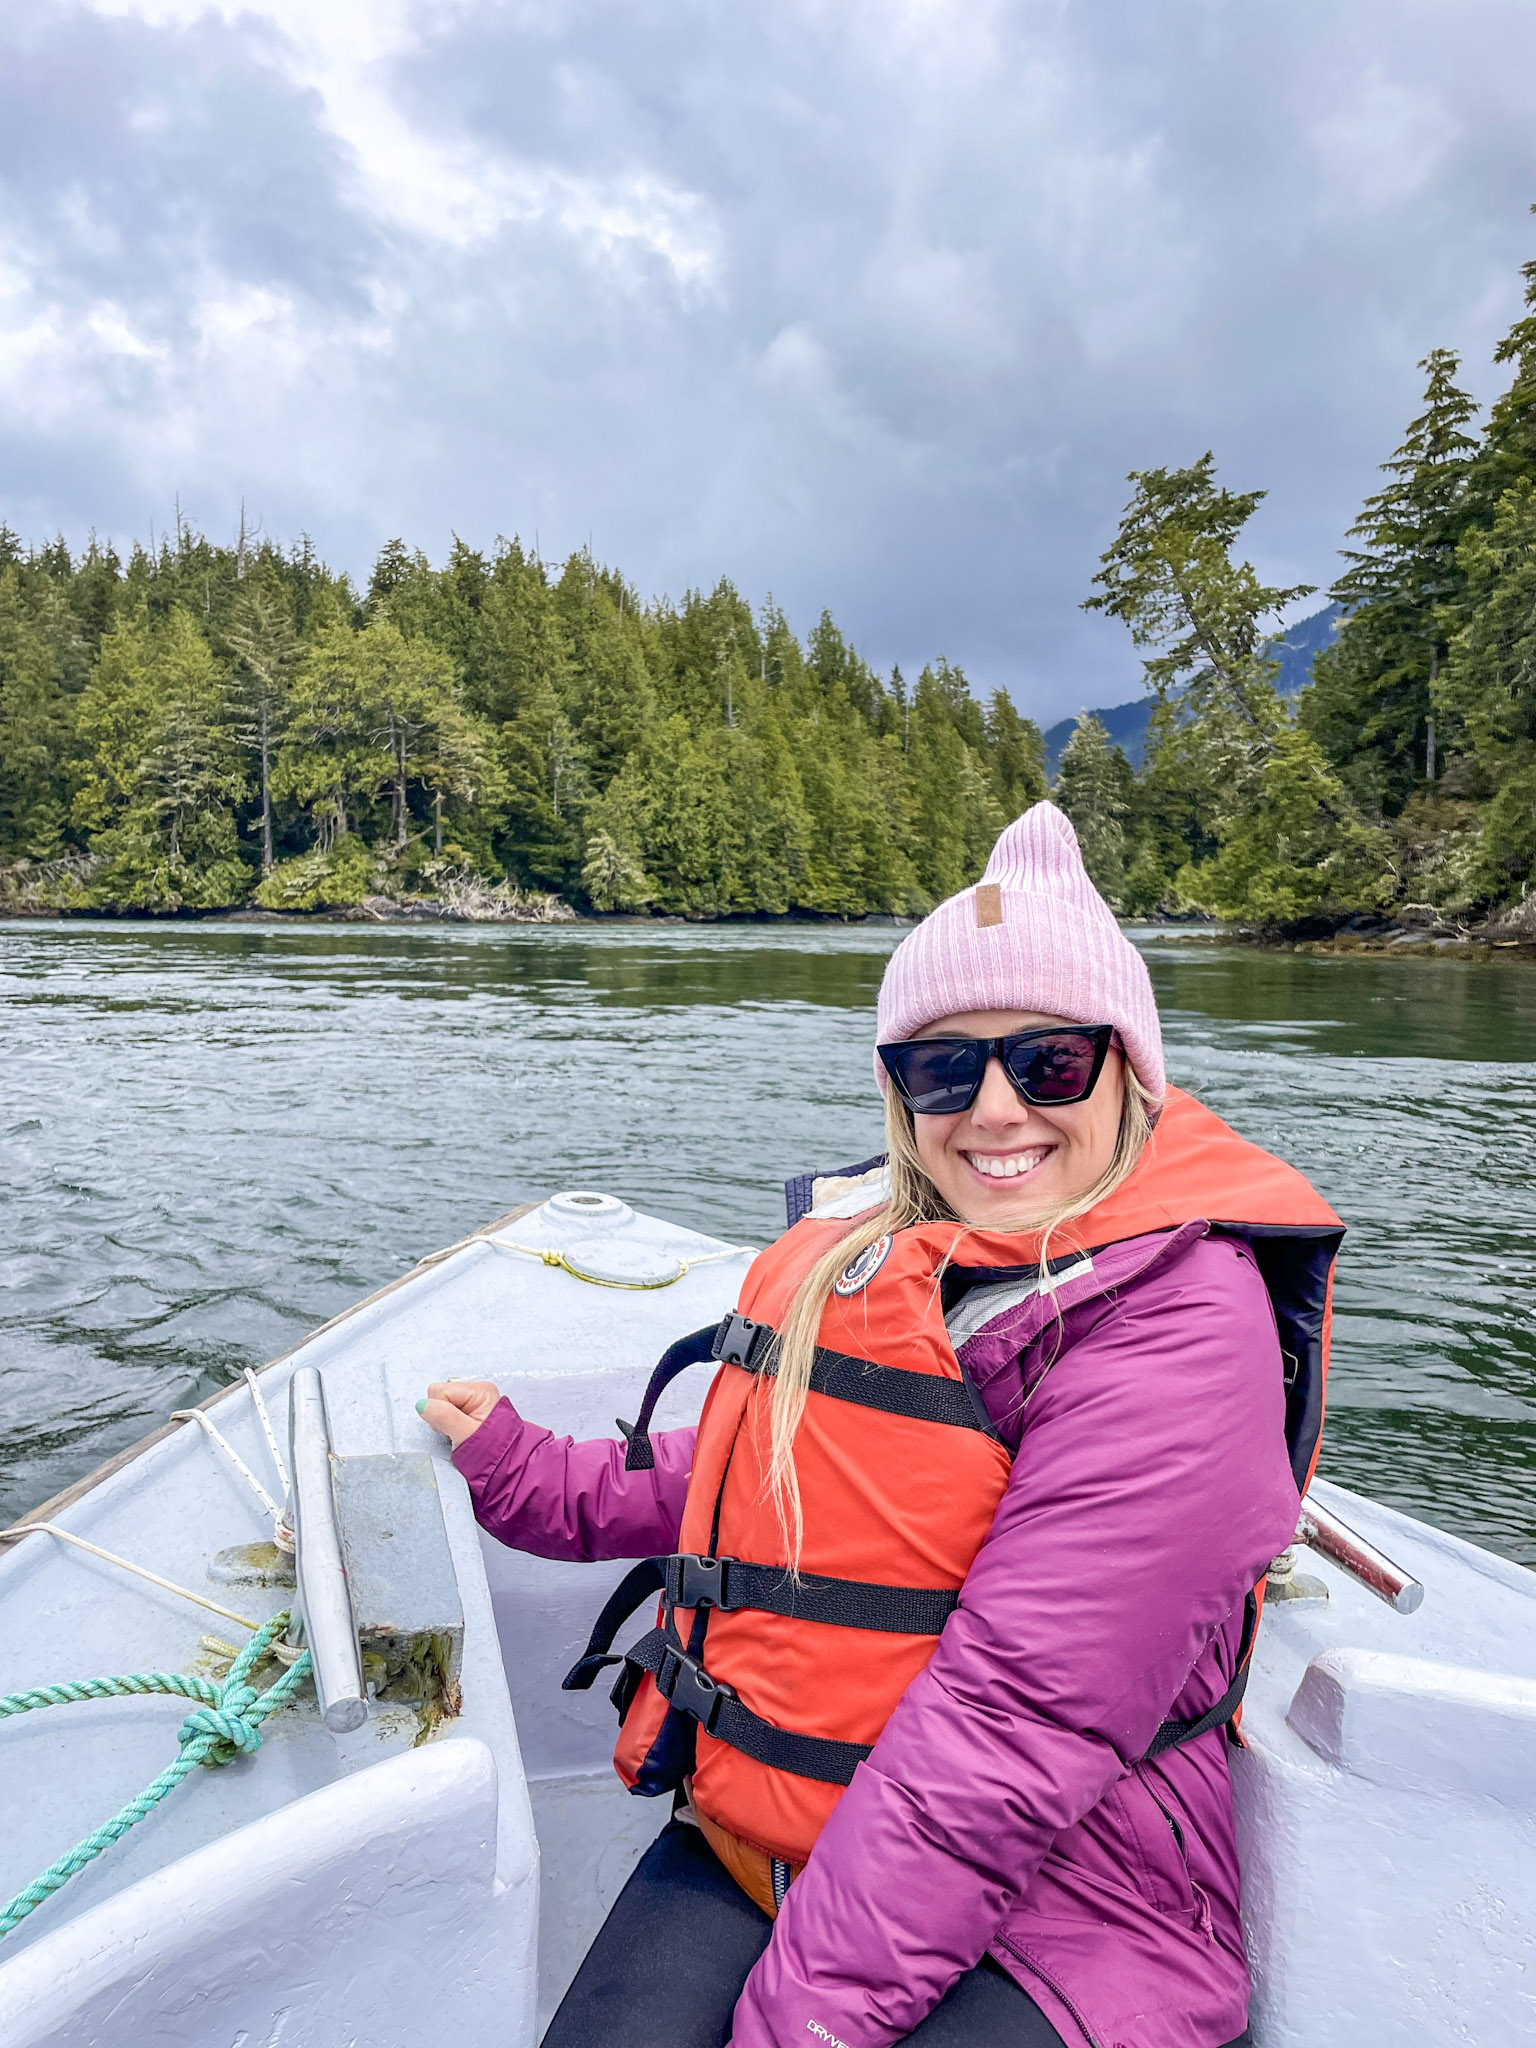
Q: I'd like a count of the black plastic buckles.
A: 3